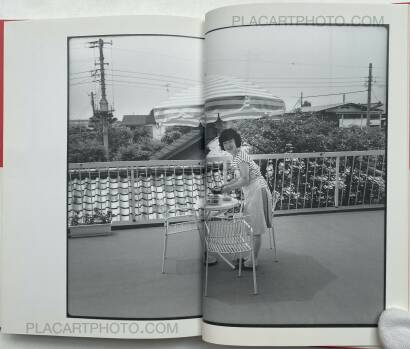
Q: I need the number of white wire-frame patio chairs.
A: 3